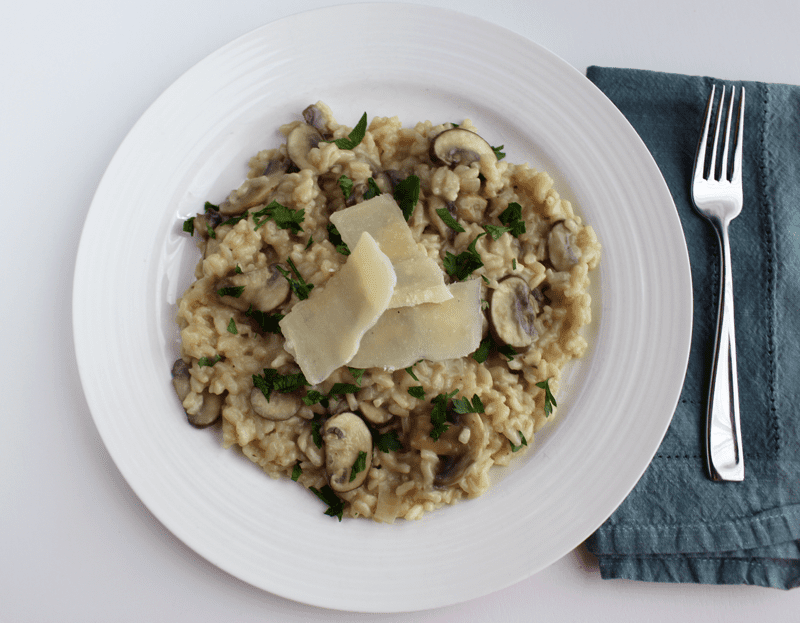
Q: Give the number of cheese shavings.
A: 3